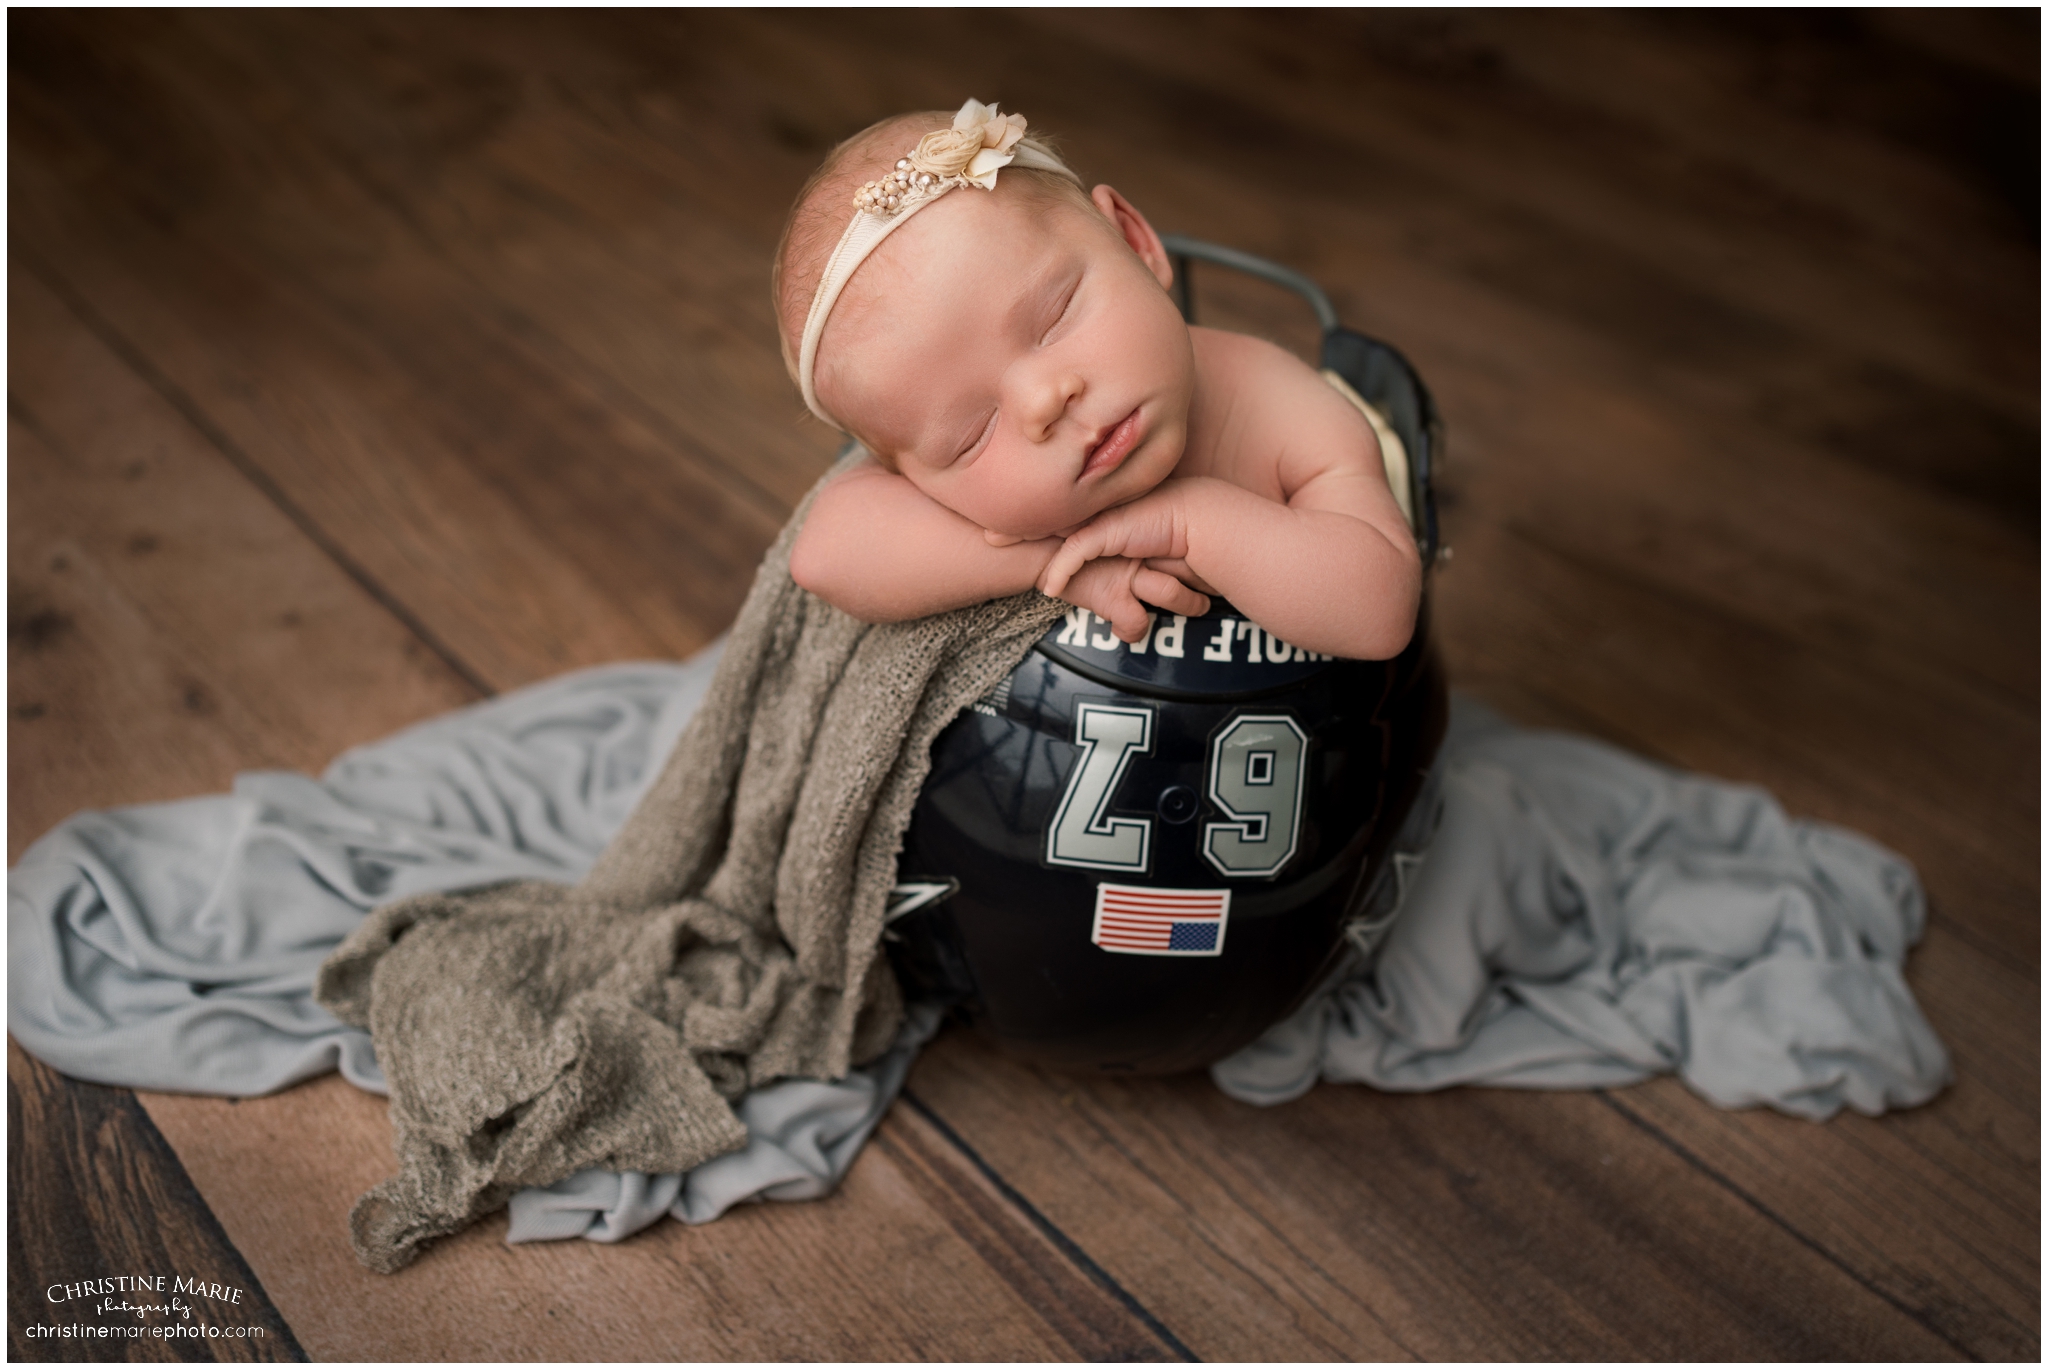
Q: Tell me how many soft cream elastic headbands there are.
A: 1